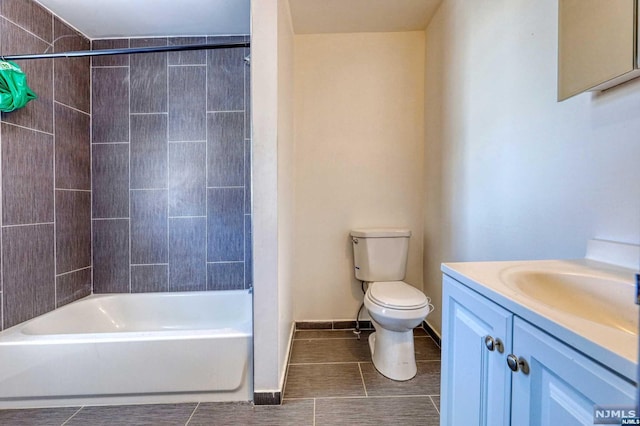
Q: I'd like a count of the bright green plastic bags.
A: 1